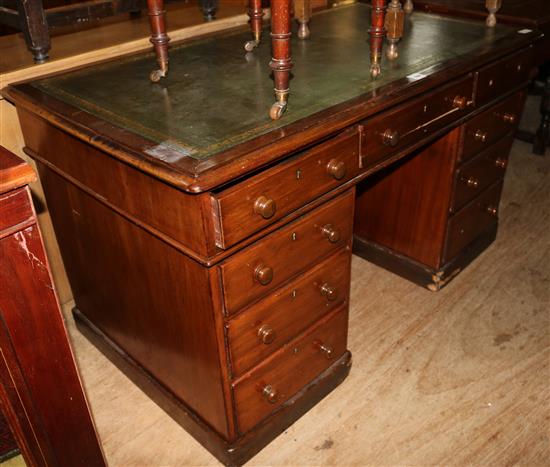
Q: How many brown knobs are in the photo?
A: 15